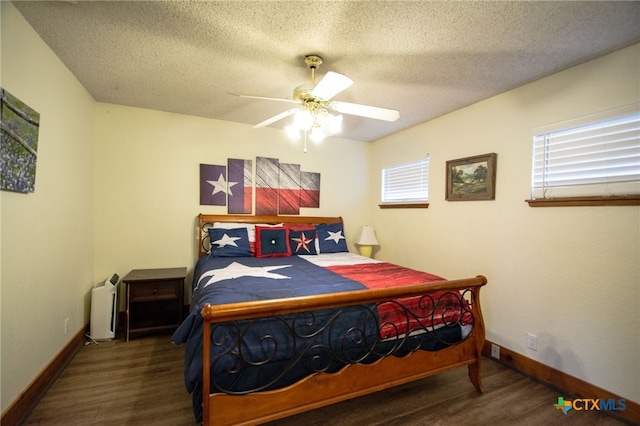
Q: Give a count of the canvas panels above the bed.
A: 5